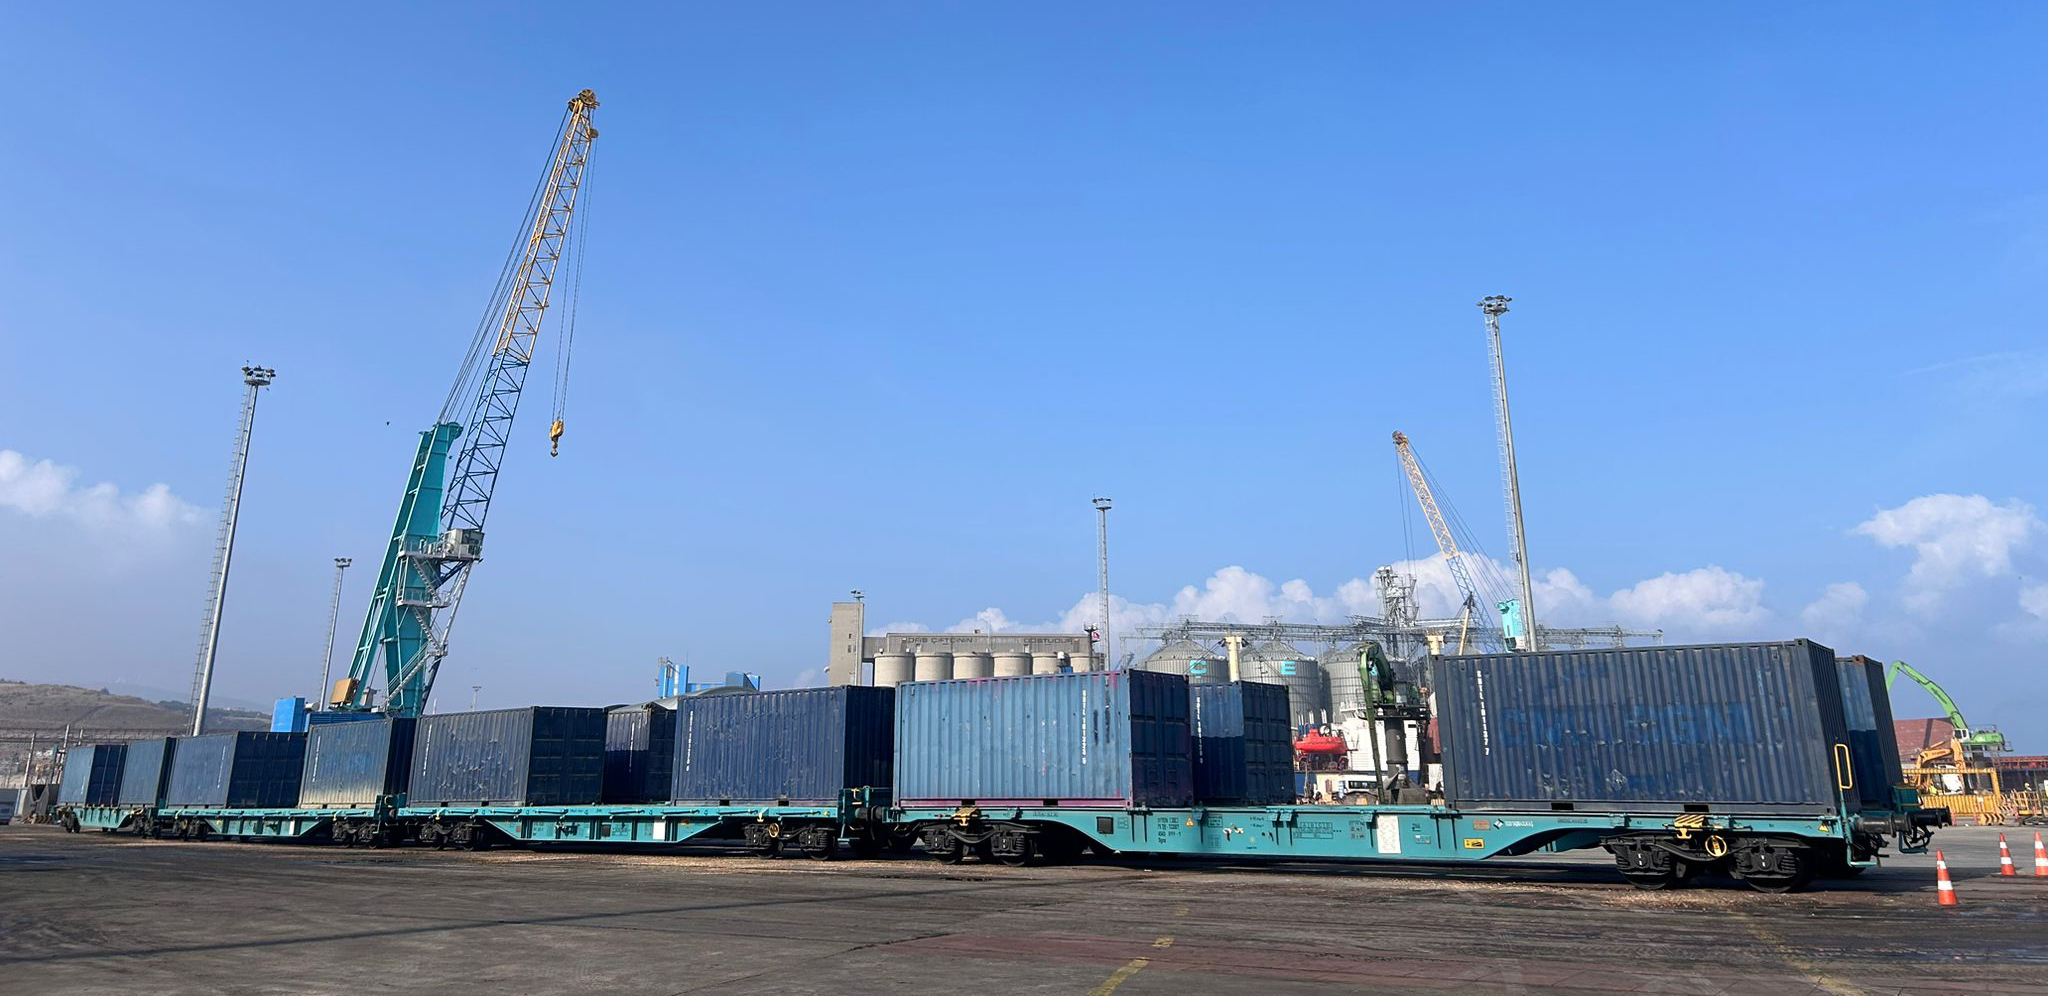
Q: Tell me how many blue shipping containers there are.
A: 11